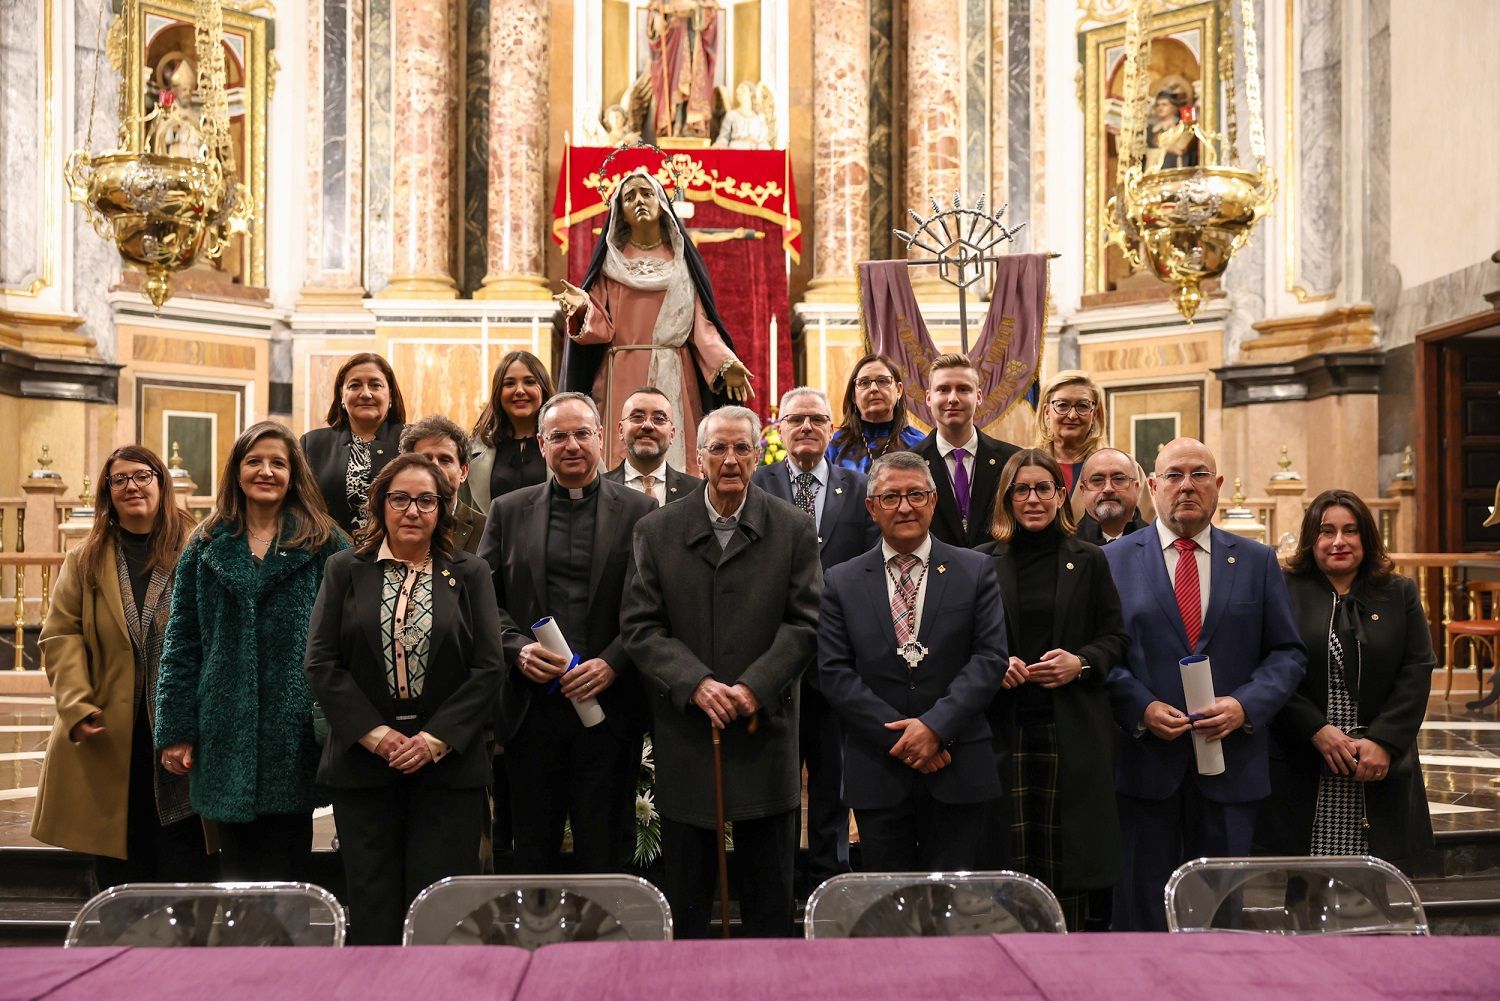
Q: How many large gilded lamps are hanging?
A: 2